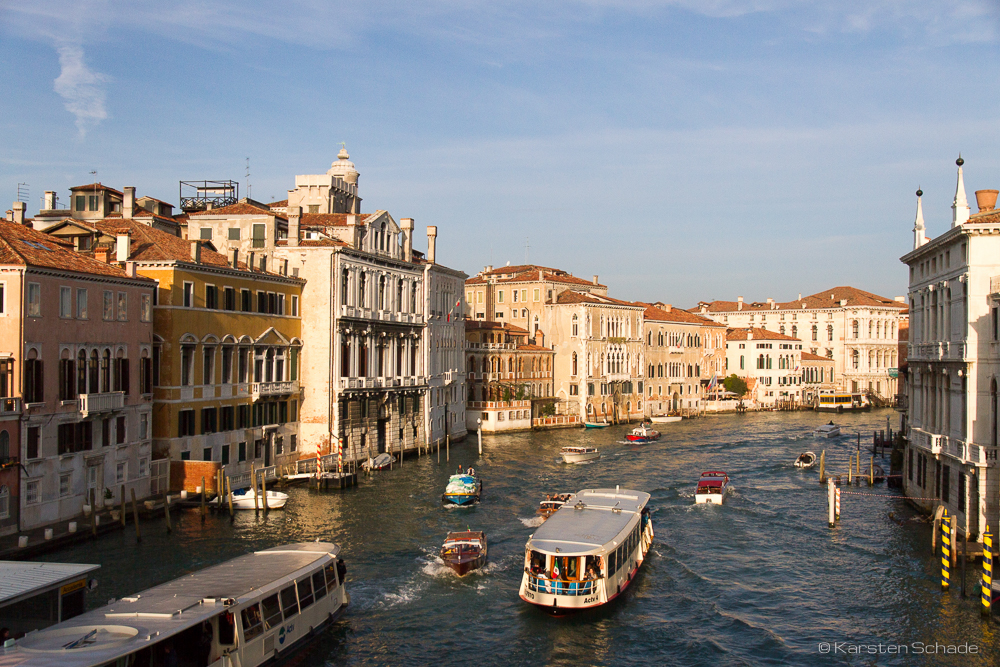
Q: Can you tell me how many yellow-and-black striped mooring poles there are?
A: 2